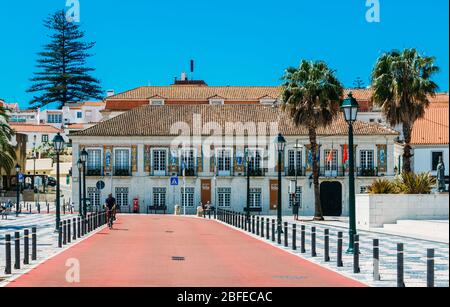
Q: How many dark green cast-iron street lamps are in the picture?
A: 7